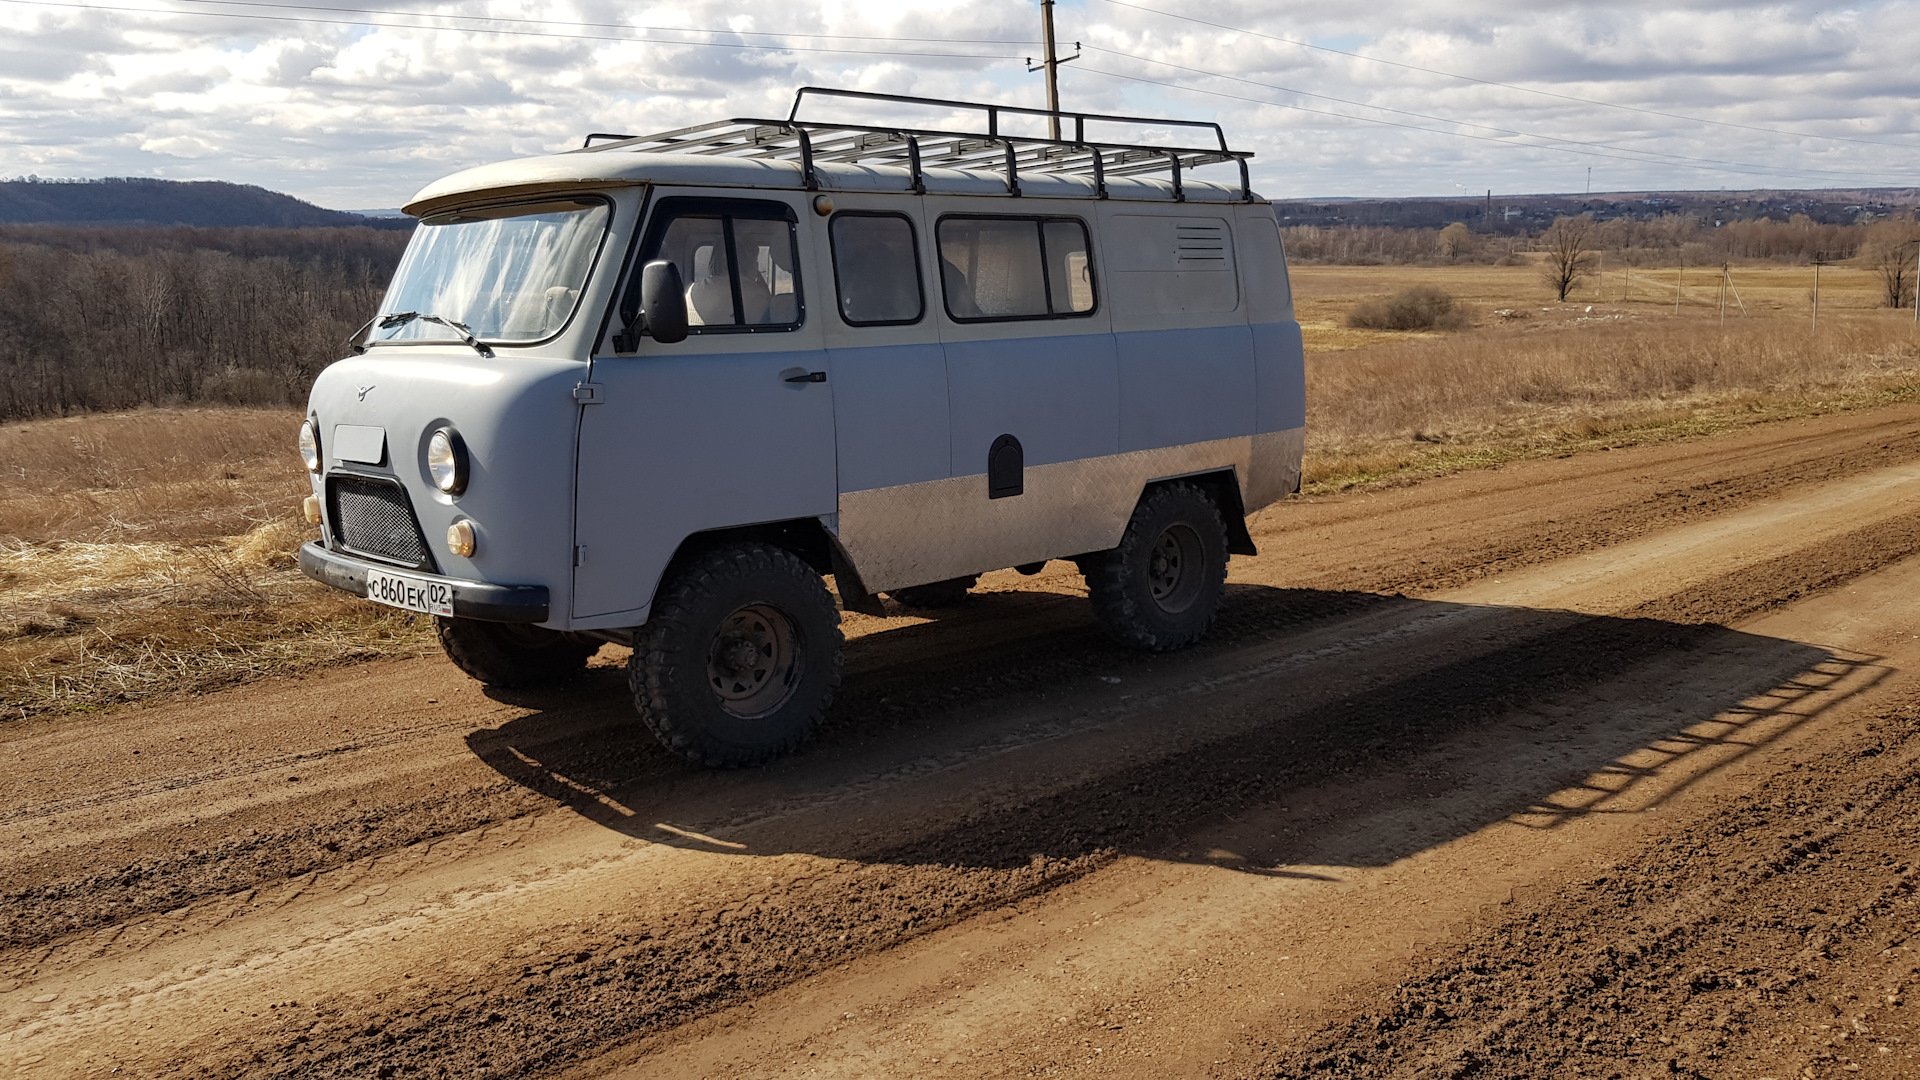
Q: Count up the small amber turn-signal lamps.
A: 3